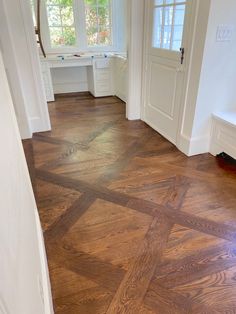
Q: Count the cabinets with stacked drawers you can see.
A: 2